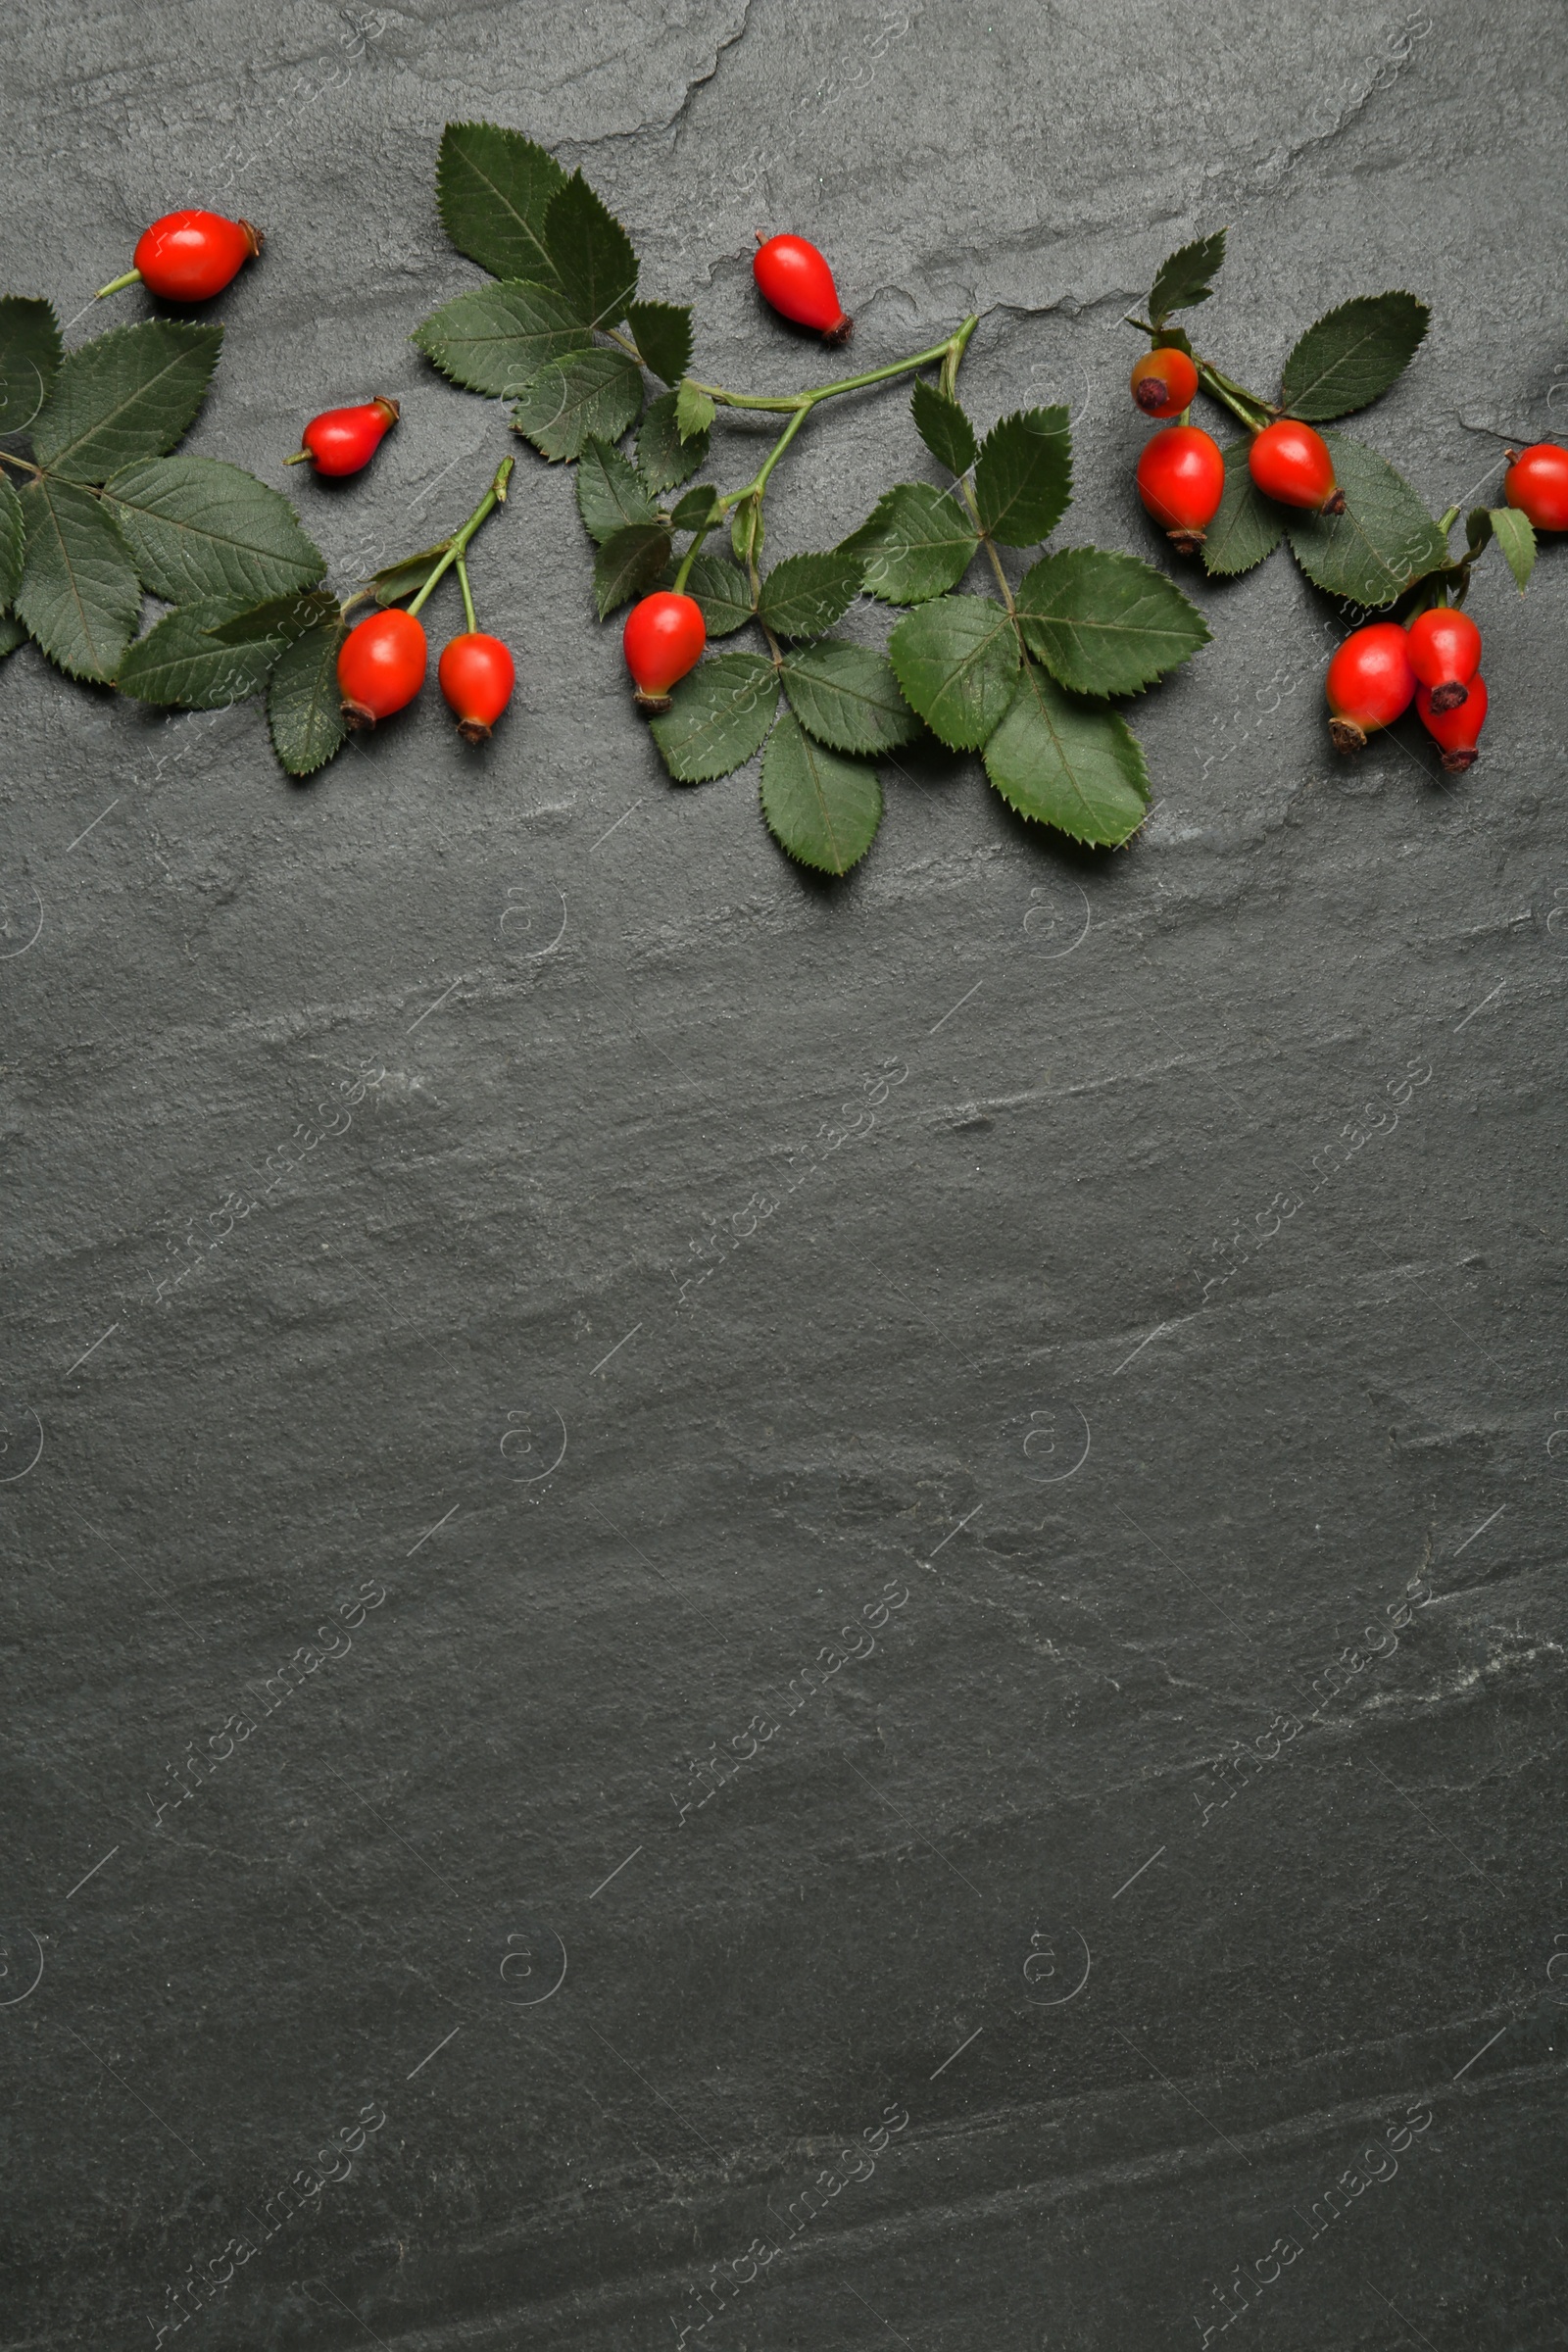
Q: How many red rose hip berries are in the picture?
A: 13